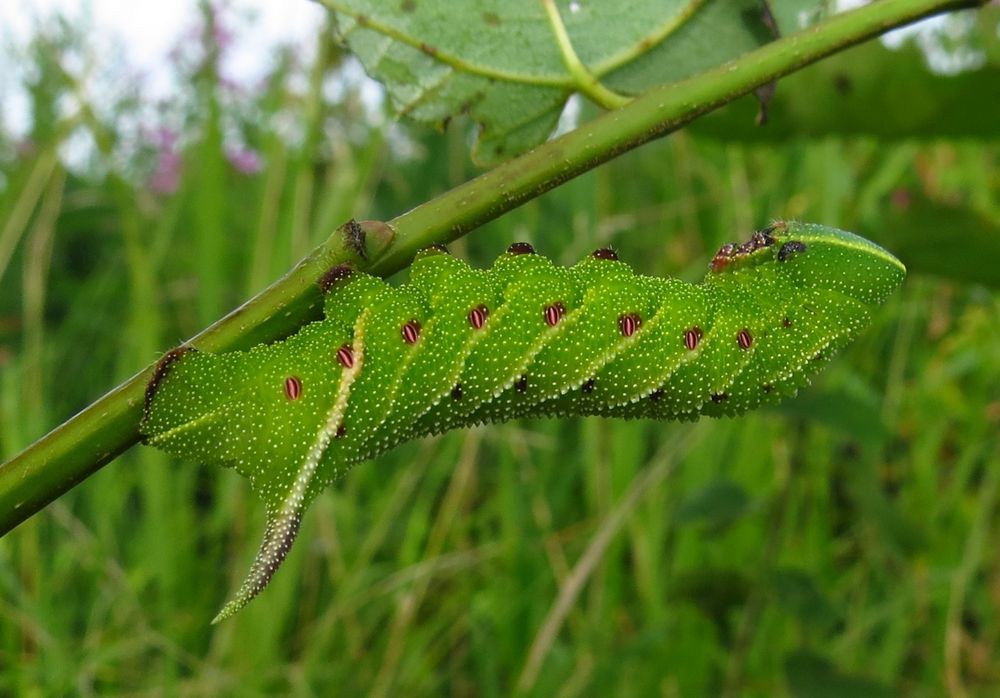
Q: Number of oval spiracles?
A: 8